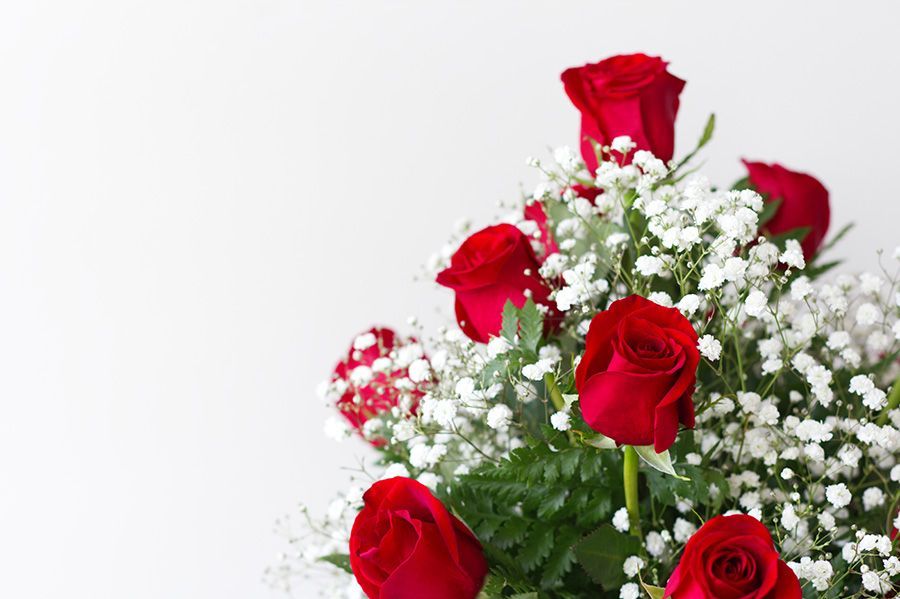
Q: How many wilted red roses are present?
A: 0